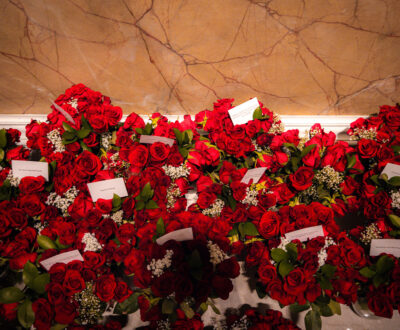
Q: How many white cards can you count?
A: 11